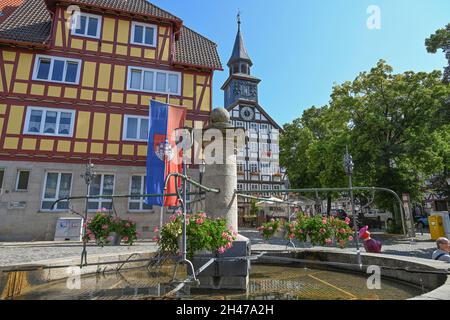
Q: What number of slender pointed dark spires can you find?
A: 1